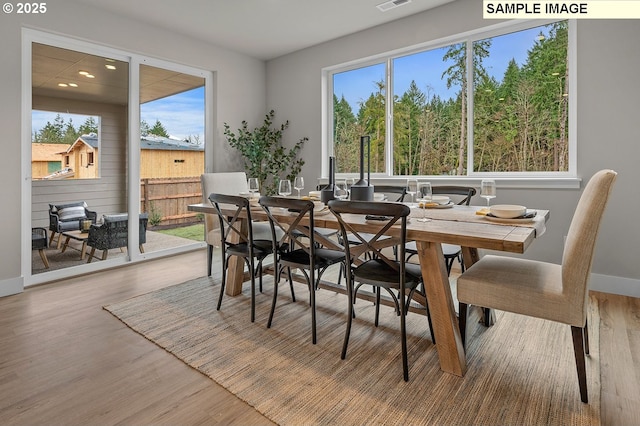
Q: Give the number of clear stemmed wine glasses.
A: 8